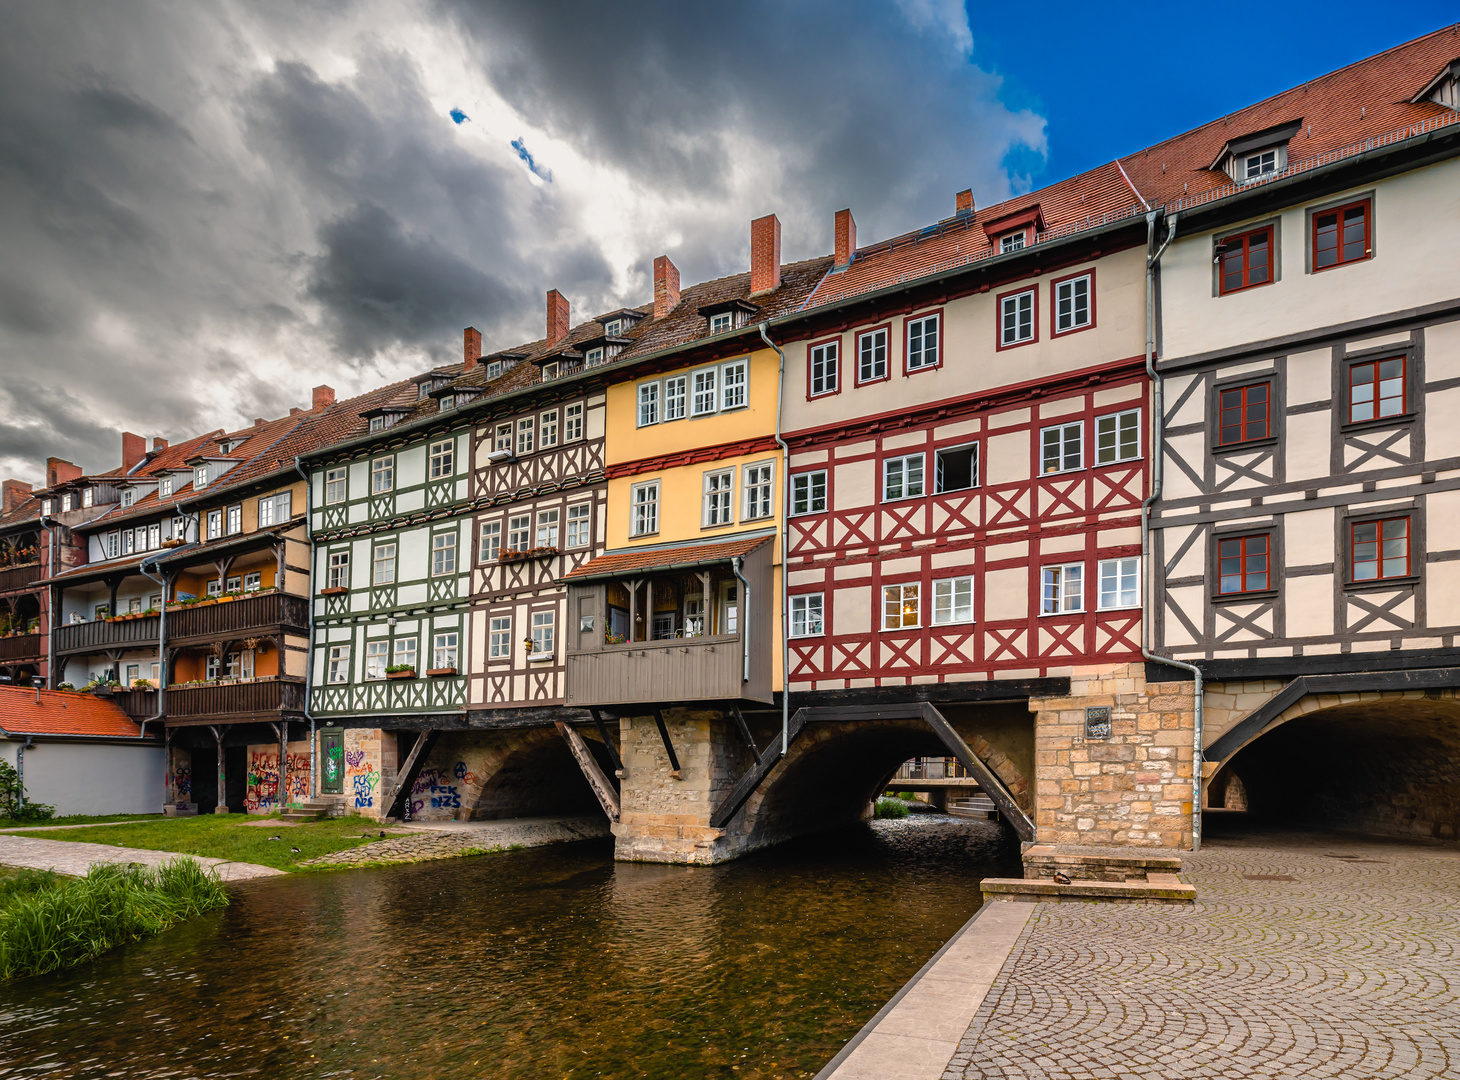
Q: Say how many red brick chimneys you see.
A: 13